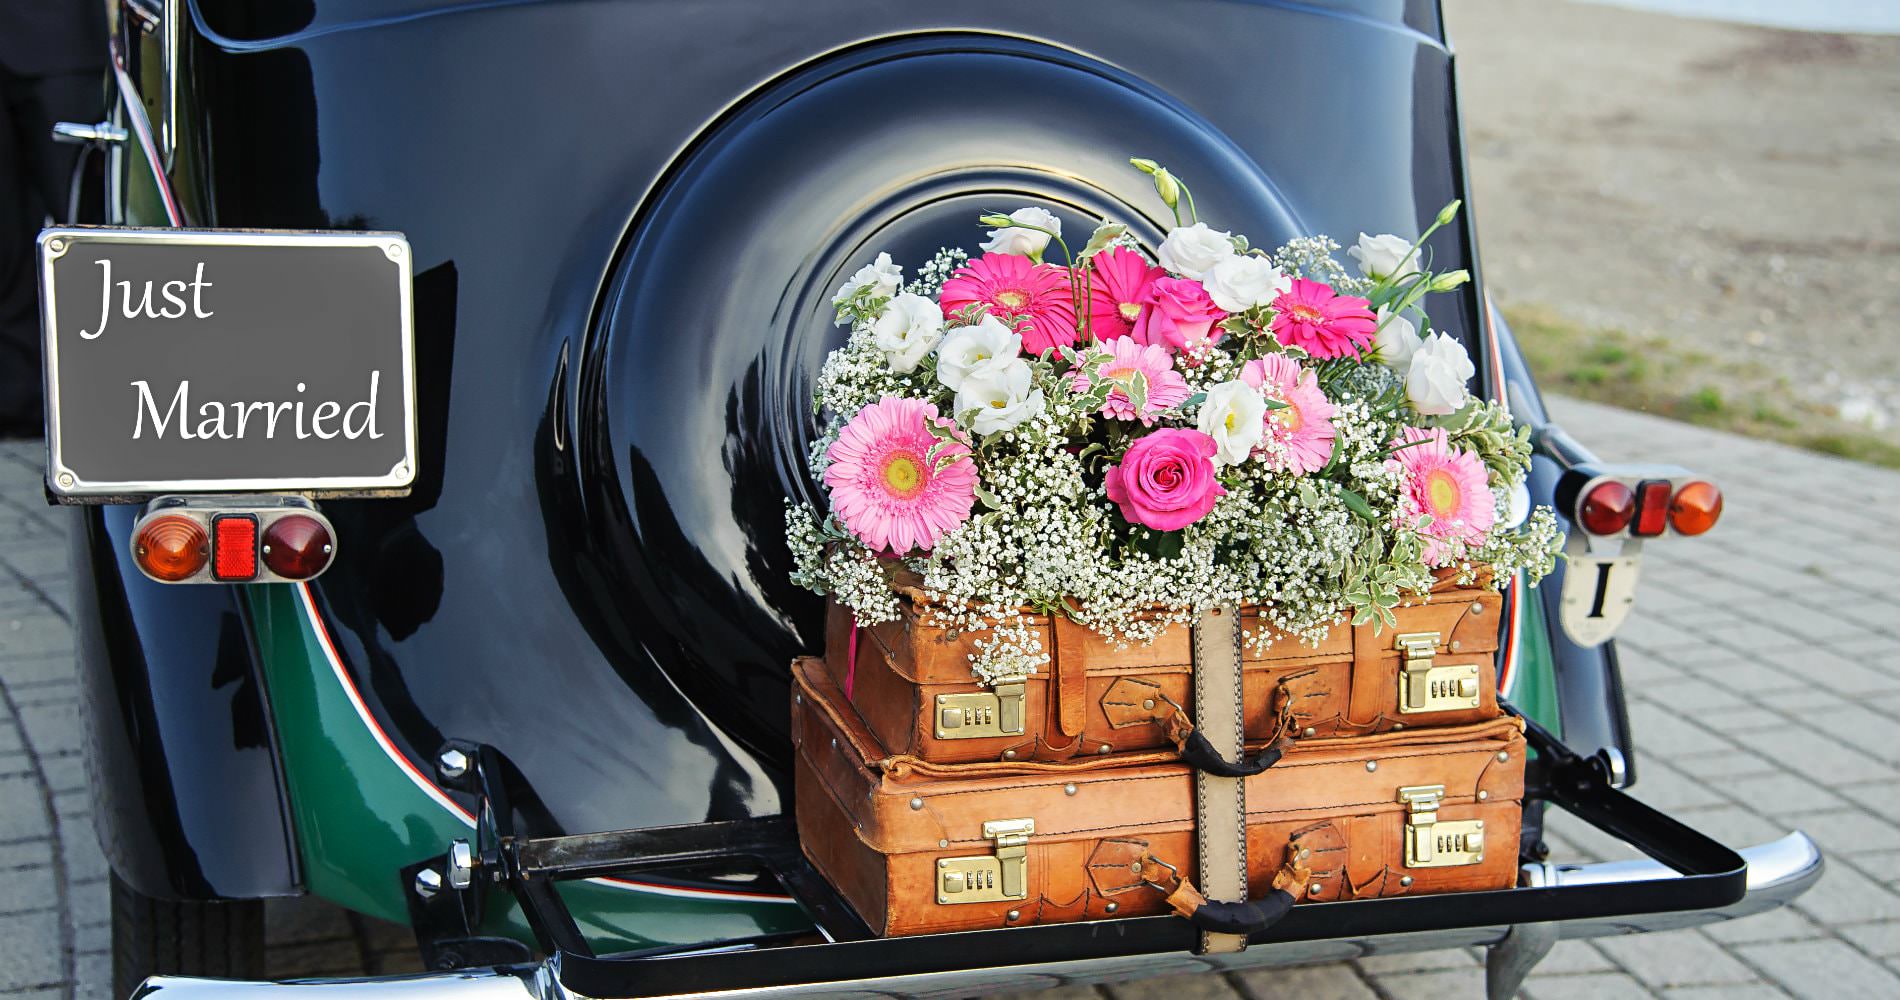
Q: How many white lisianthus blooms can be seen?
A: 11